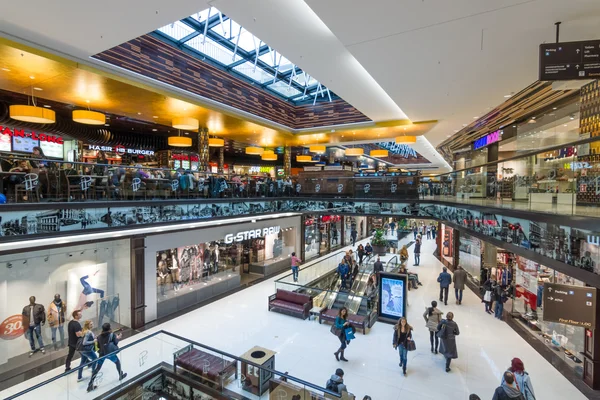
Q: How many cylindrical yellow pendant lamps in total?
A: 13